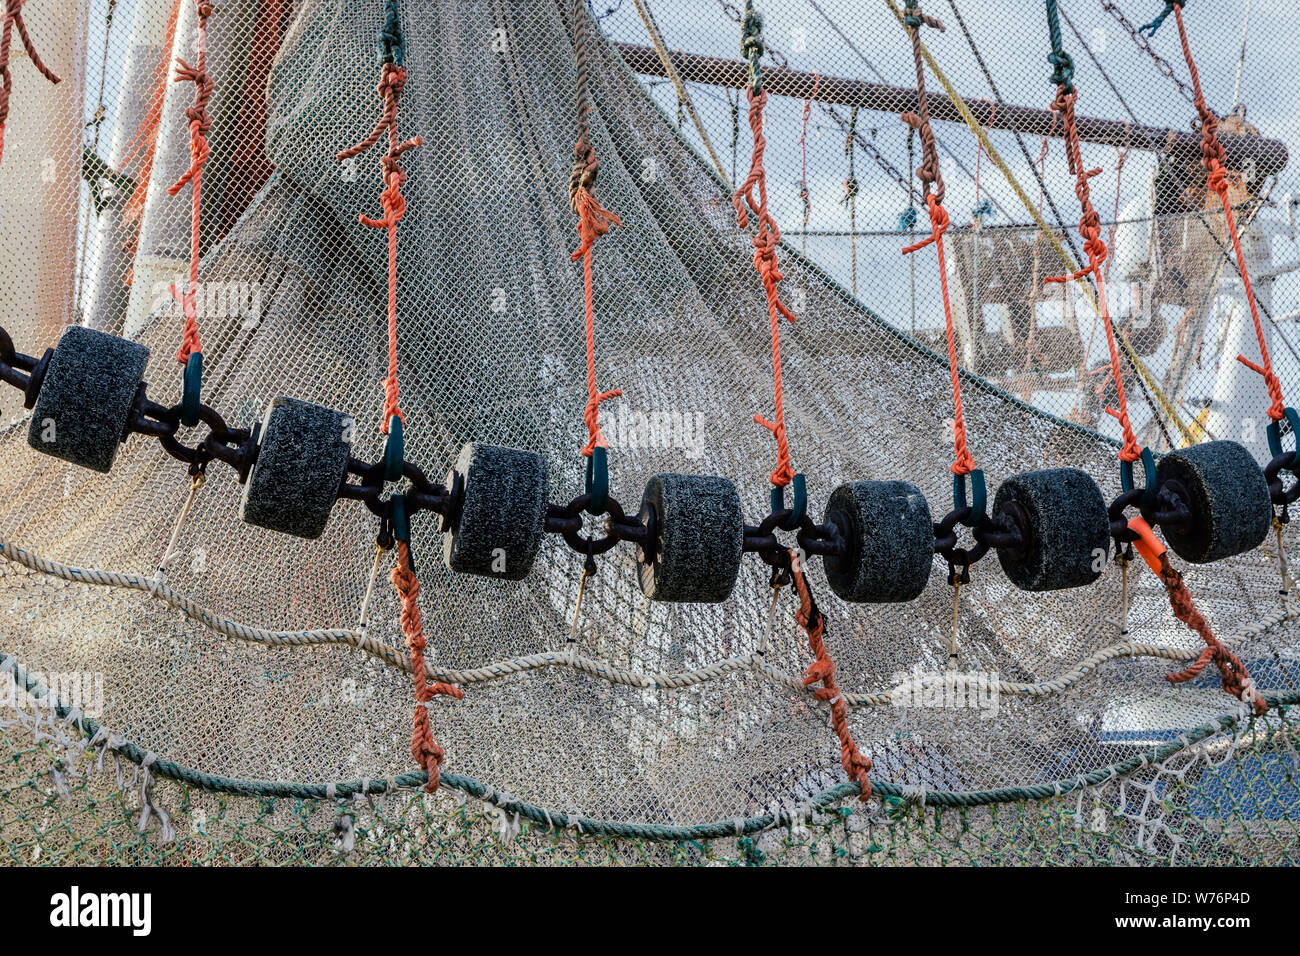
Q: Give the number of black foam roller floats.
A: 7